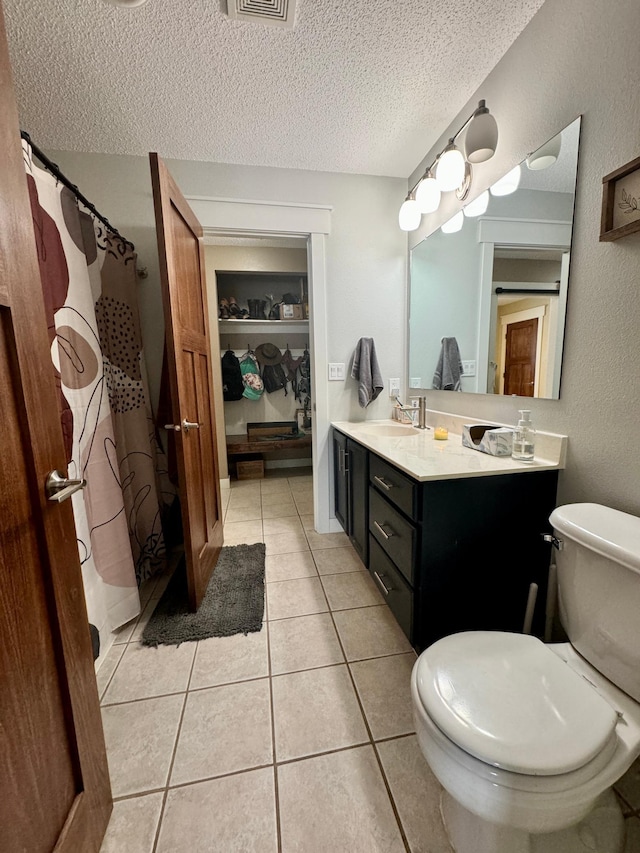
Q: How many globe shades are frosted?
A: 4